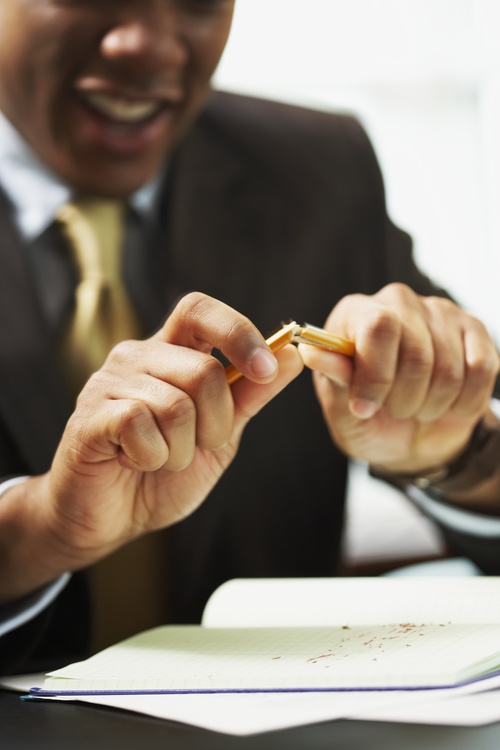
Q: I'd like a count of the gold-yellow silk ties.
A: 1